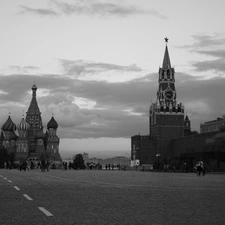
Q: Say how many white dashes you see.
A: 6